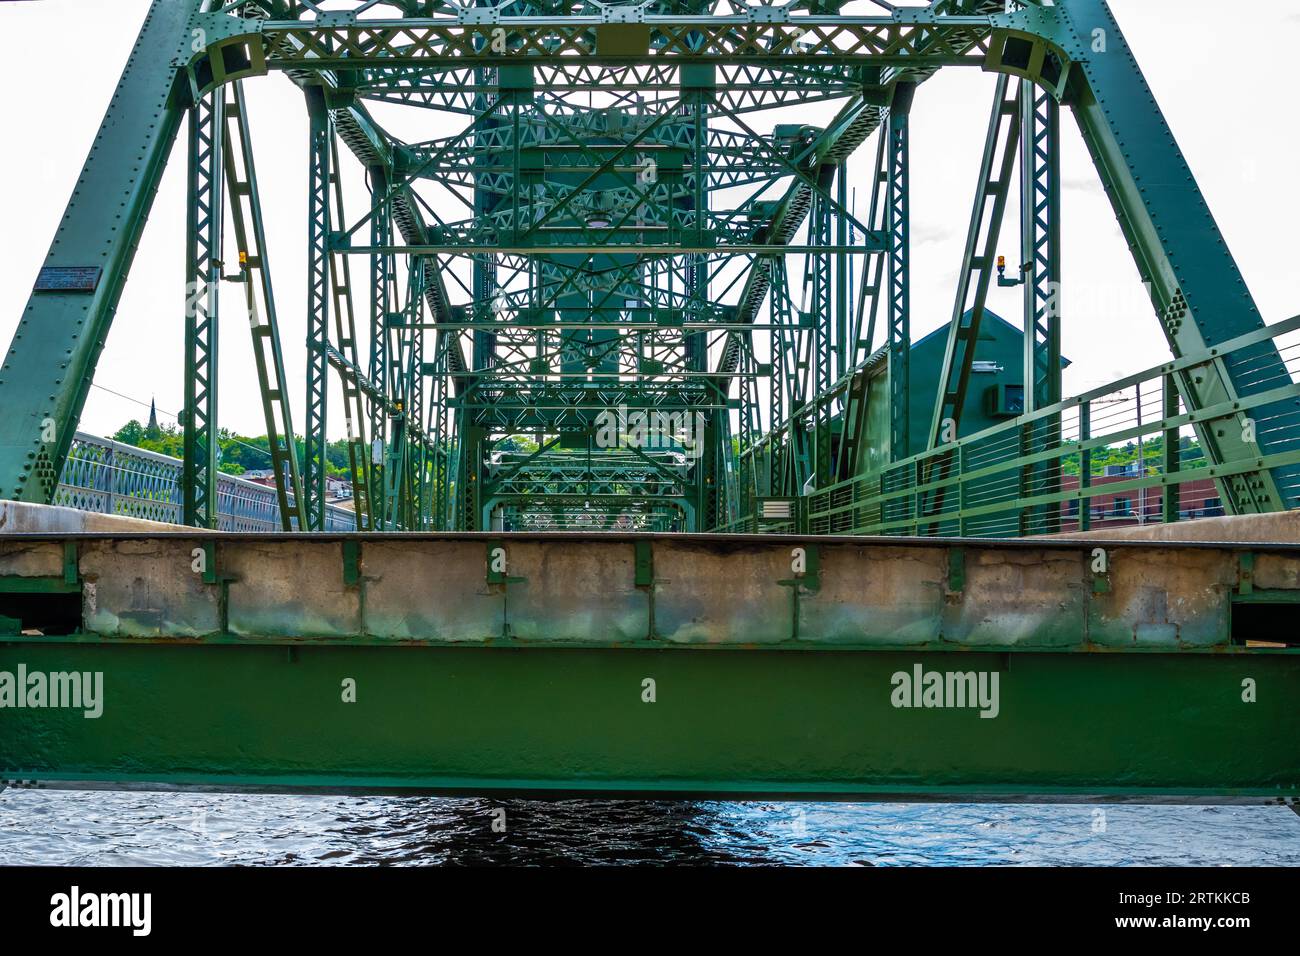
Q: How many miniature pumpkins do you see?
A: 0